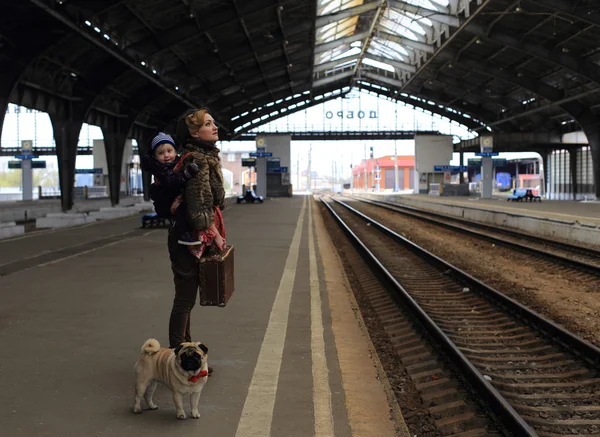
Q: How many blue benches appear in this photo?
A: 3